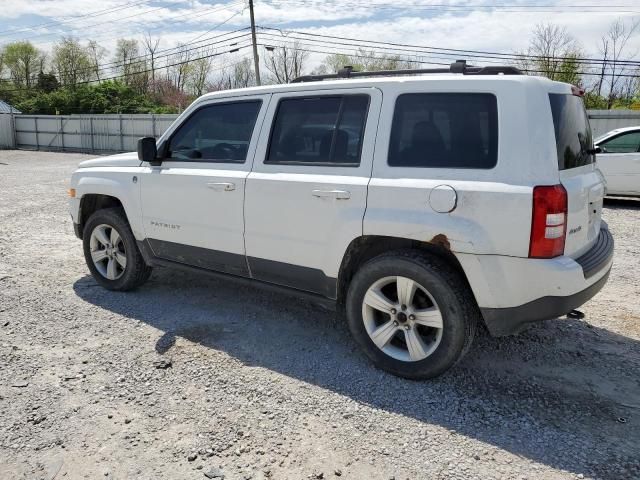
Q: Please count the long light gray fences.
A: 1